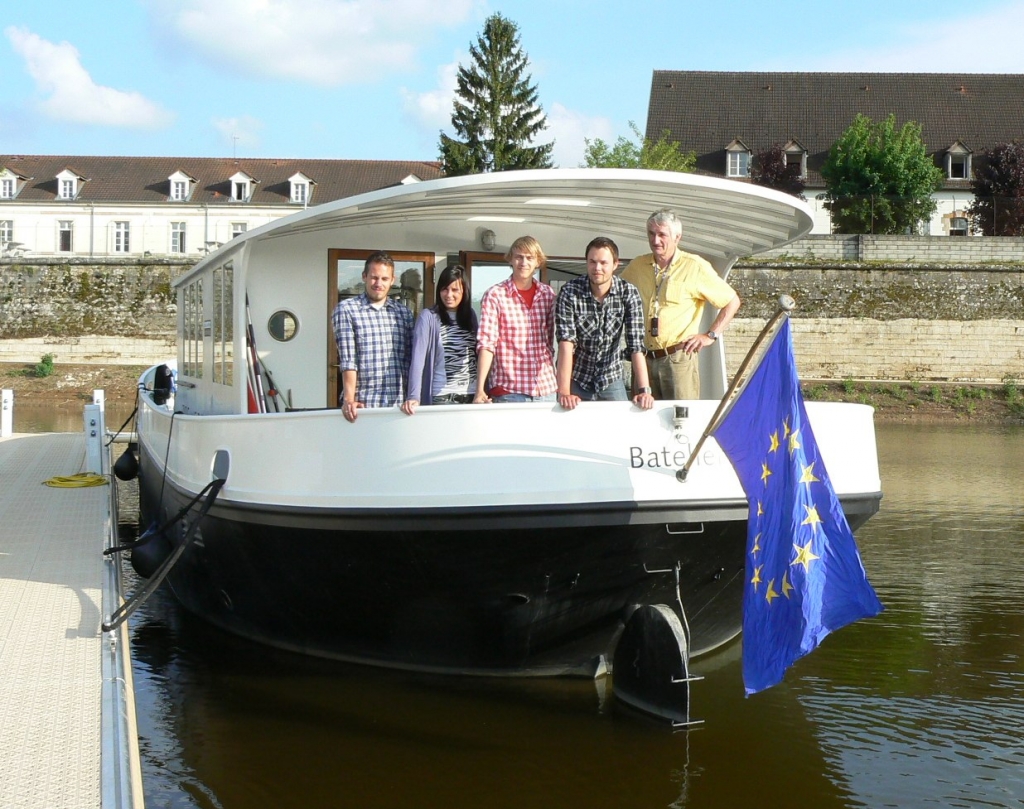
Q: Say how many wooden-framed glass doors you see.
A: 2